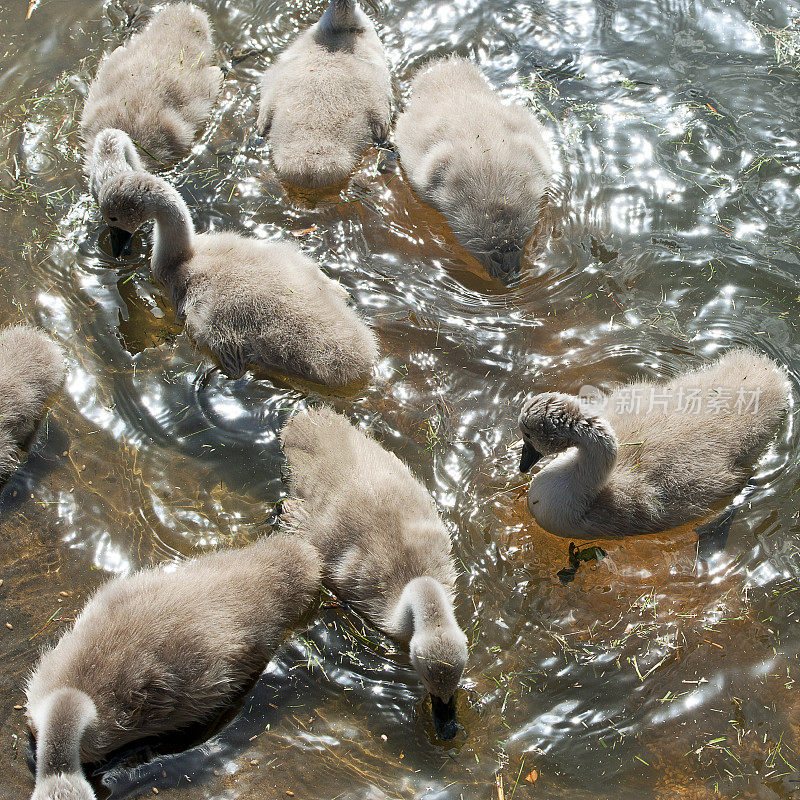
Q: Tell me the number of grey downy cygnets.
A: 8